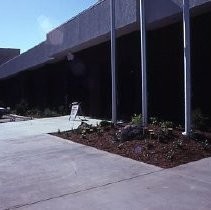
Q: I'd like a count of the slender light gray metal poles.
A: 3